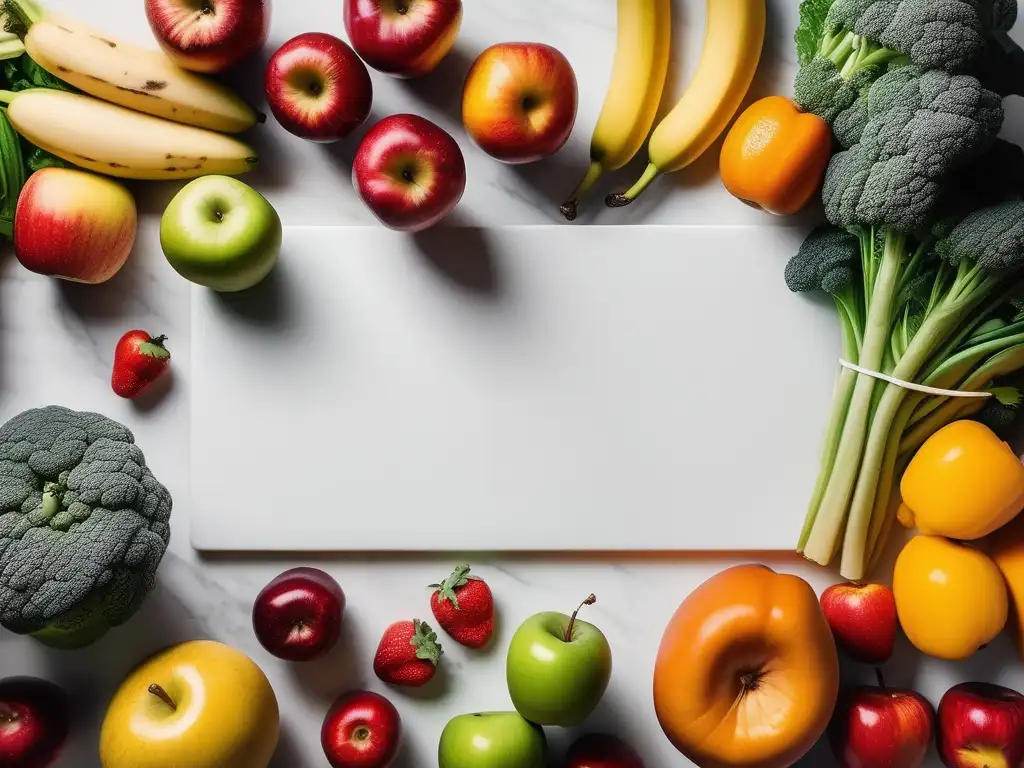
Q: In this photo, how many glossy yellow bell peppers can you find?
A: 2